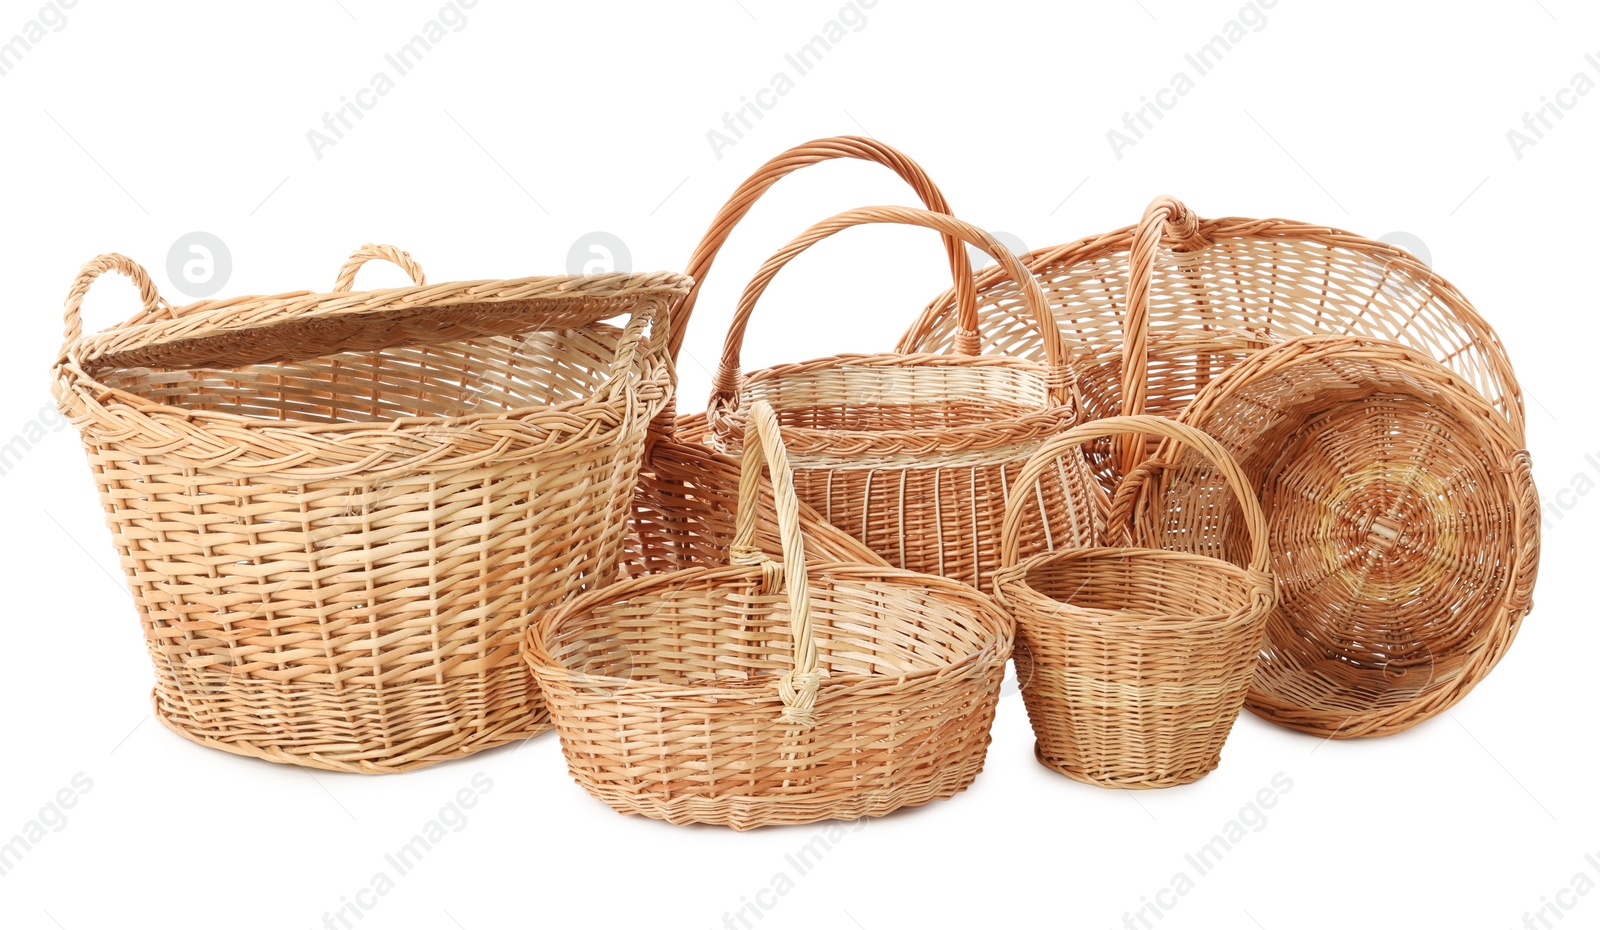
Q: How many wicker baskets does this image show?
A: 7